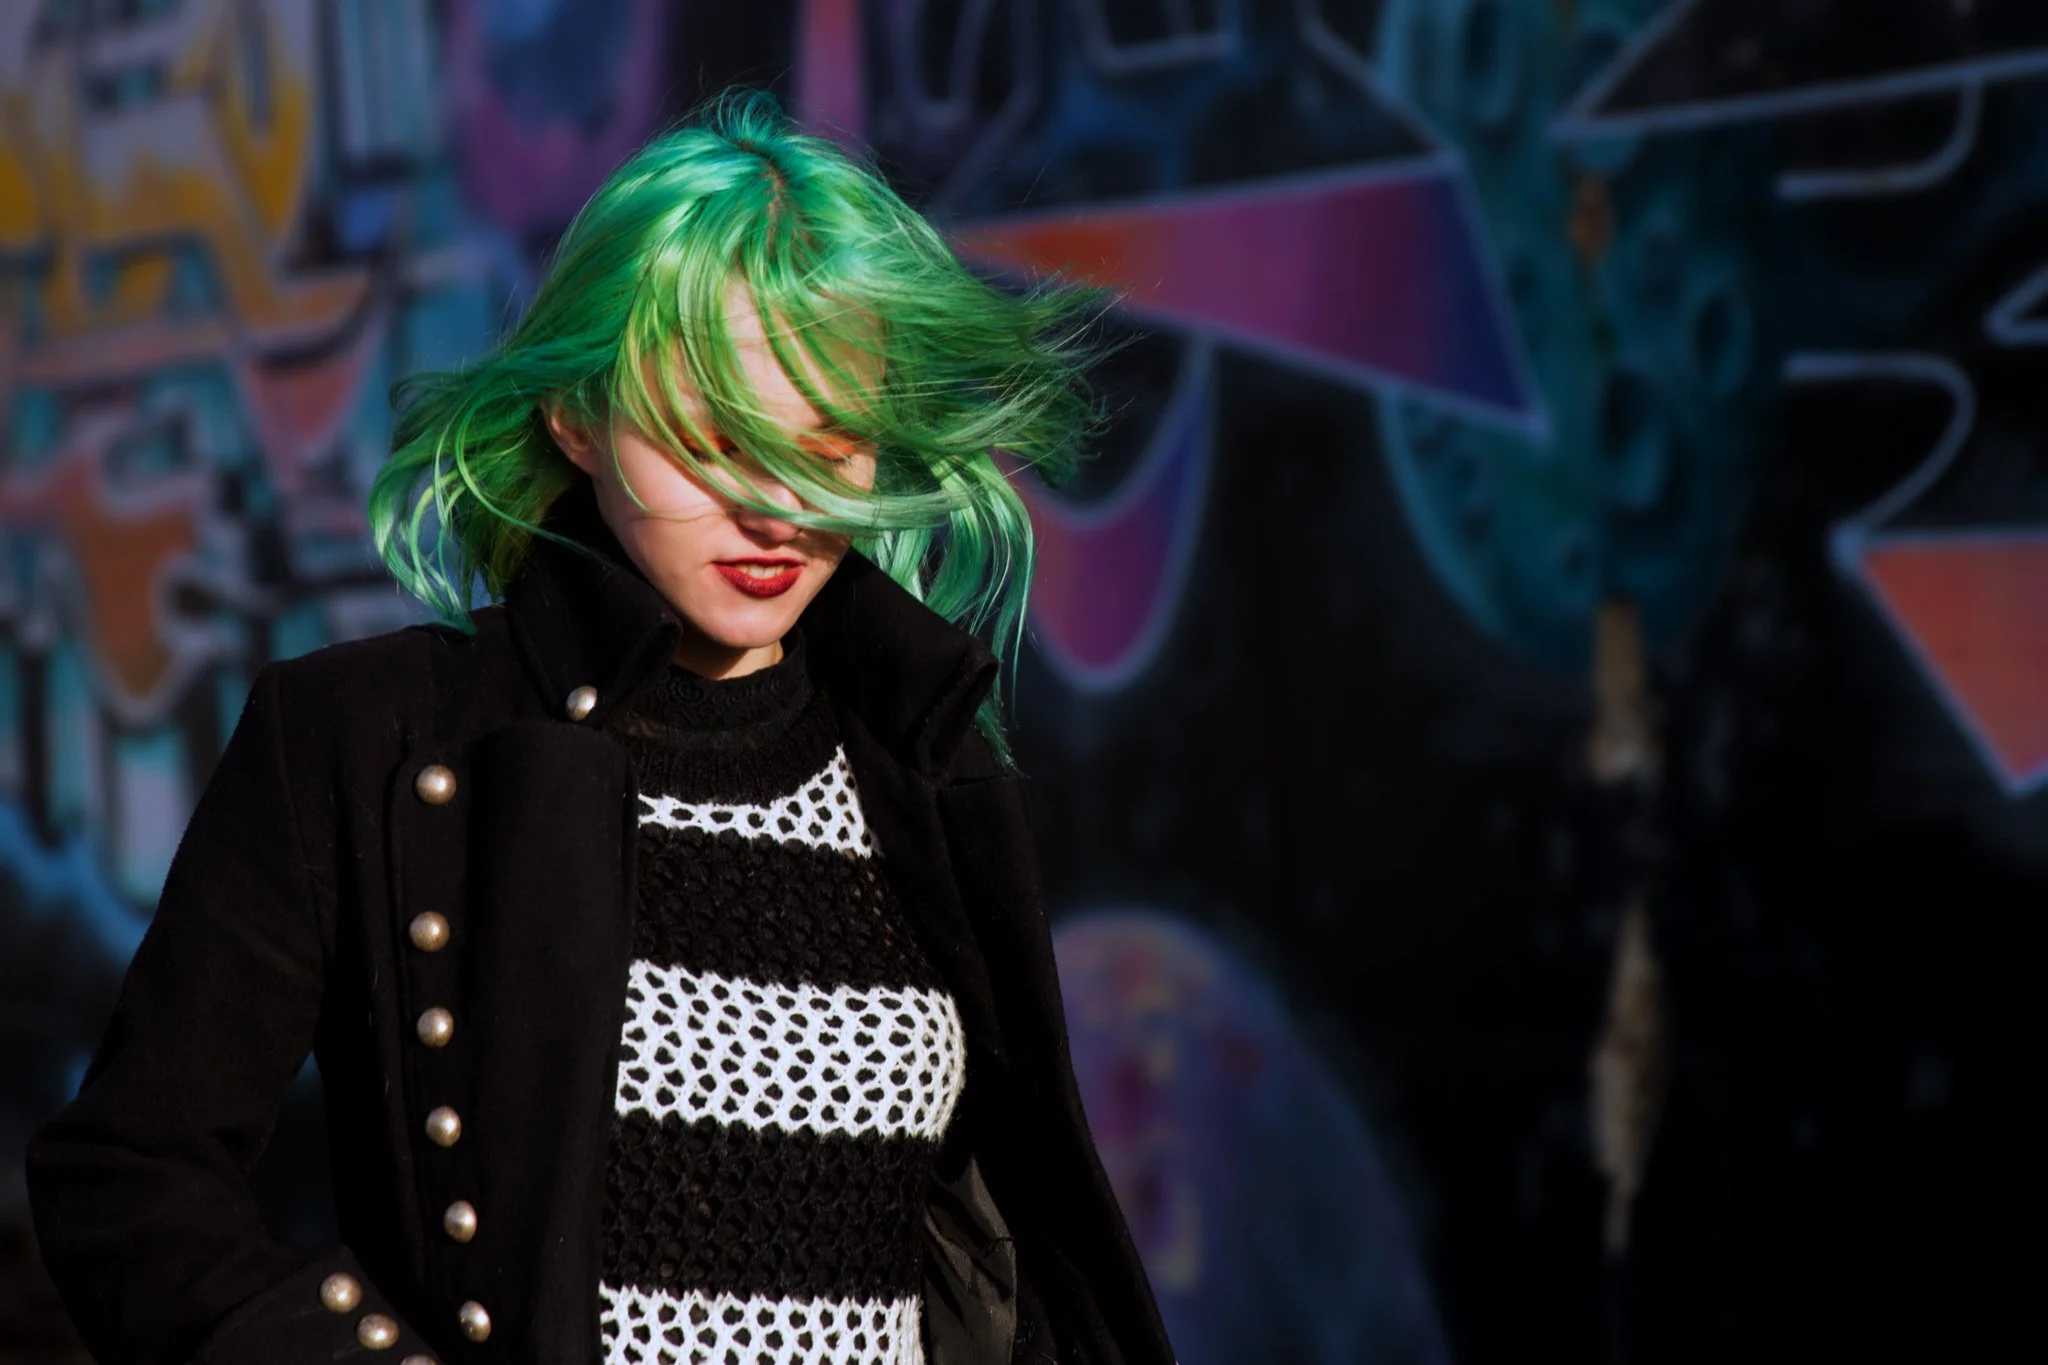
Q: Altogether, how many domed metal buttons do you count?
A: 10